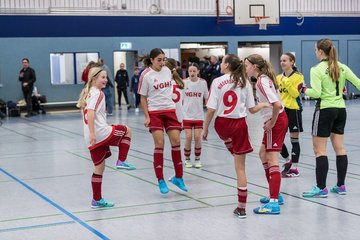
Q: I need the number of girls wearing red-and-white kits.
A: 6